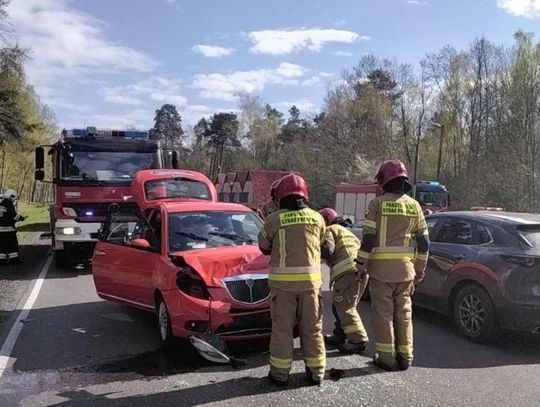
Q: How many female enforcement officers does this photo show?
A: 0